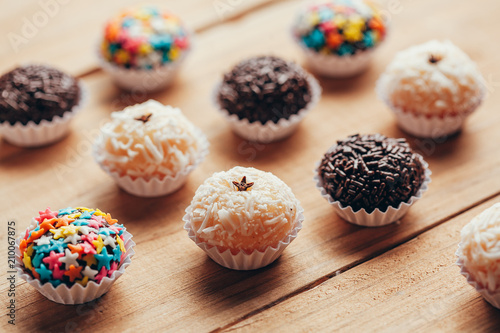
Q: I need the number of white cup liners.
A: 10